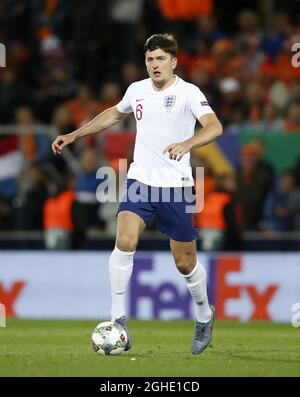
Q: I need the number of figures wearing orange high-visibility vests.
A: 2